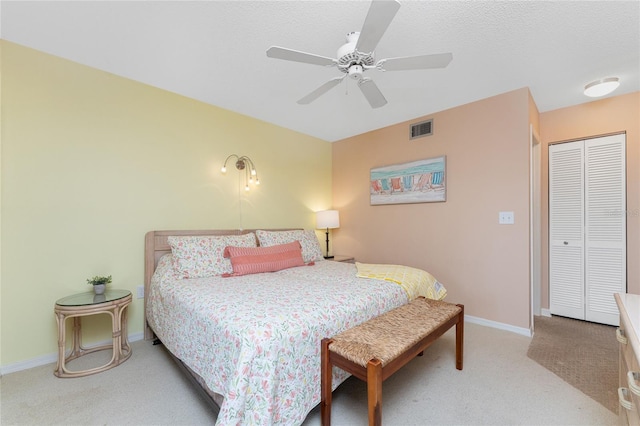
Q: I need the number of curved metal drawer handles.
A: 3